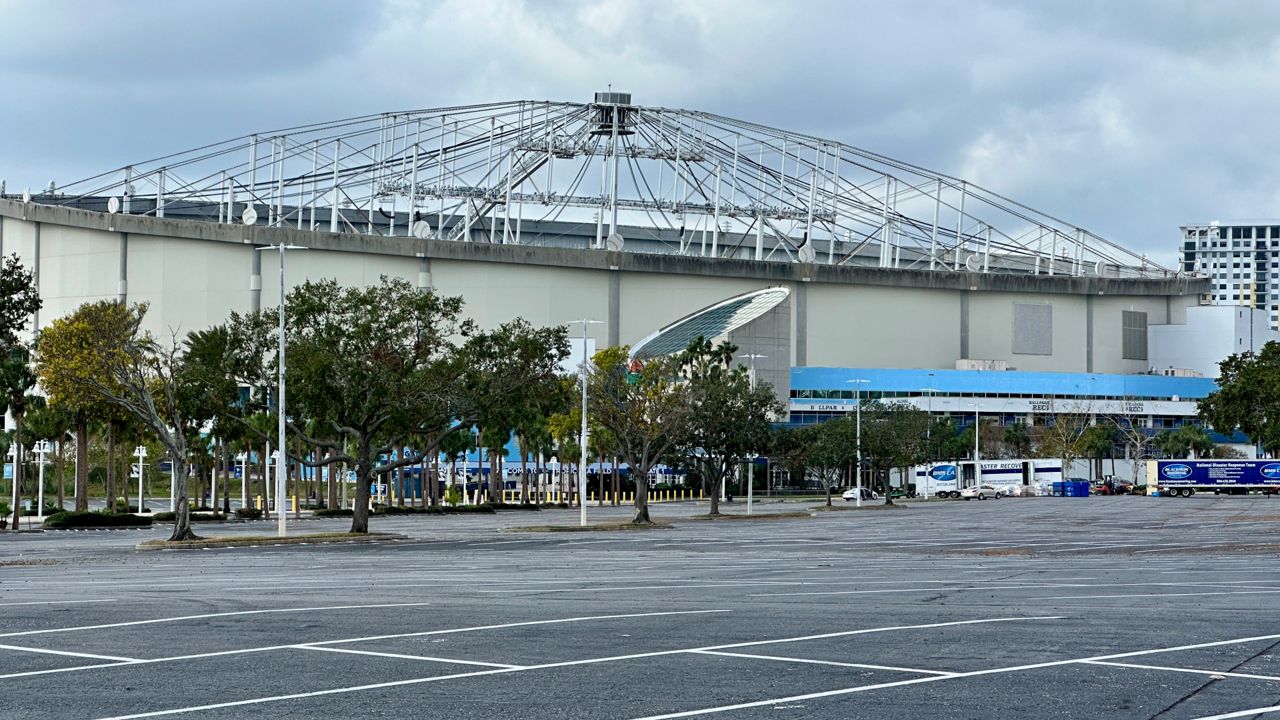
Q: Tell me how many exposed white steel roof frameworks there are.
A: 1